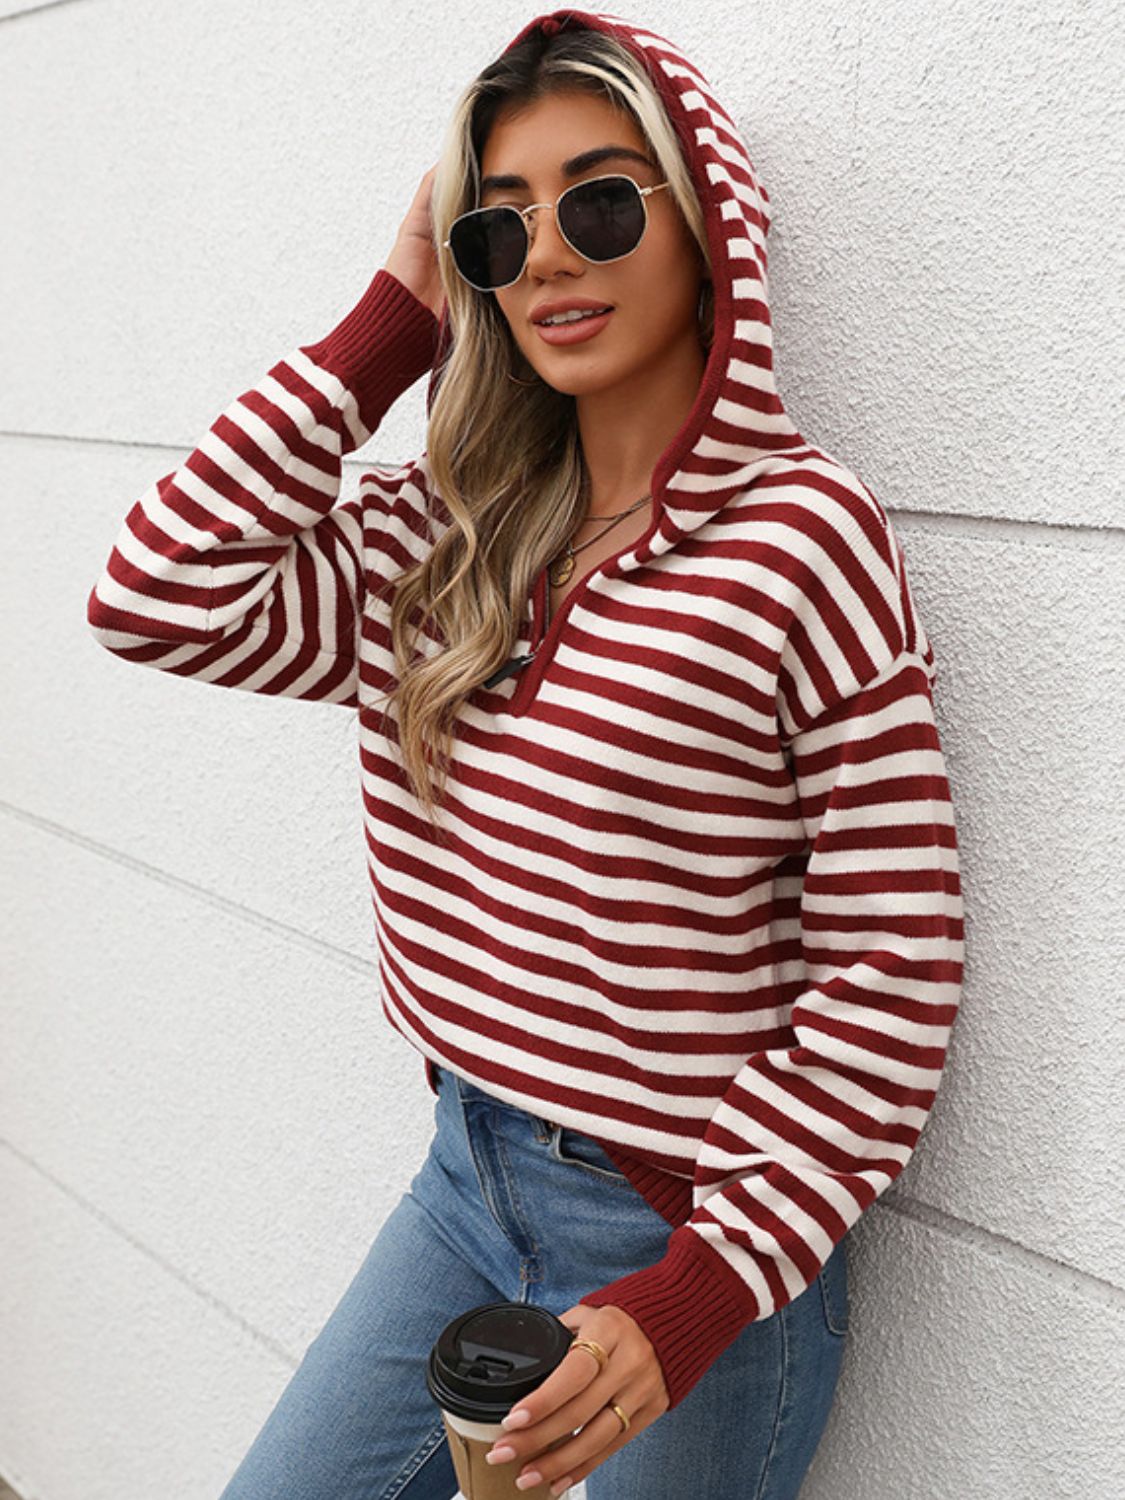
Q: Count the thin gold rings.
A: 2